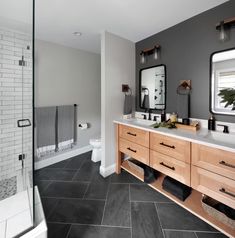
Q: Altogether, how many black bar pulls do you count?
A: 6